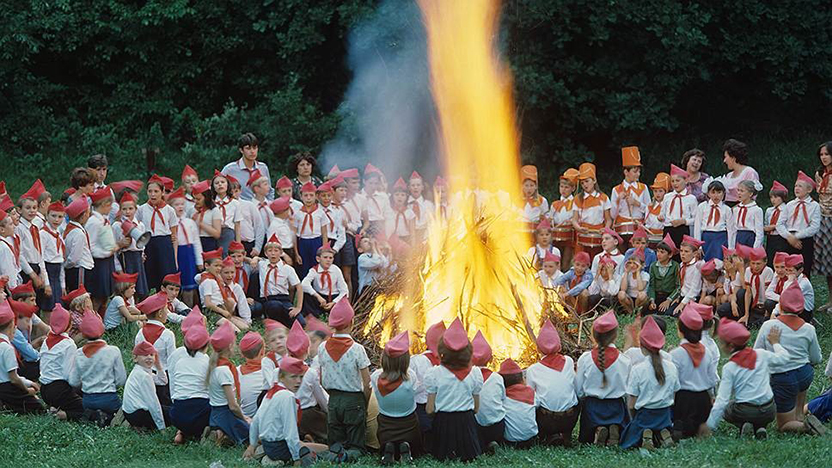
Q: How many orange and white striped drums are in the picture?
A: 5